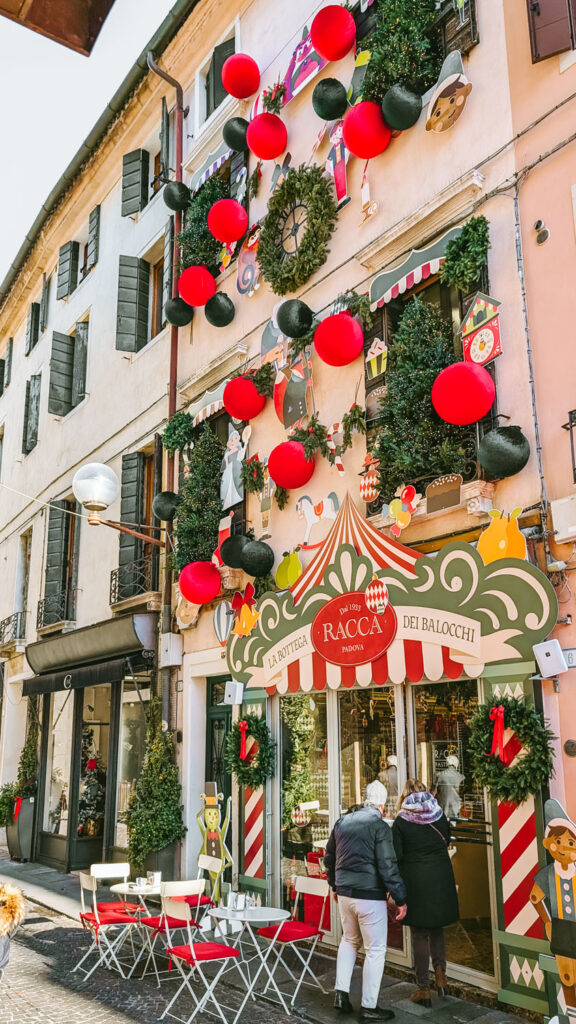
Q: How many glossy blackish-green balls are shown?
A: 11